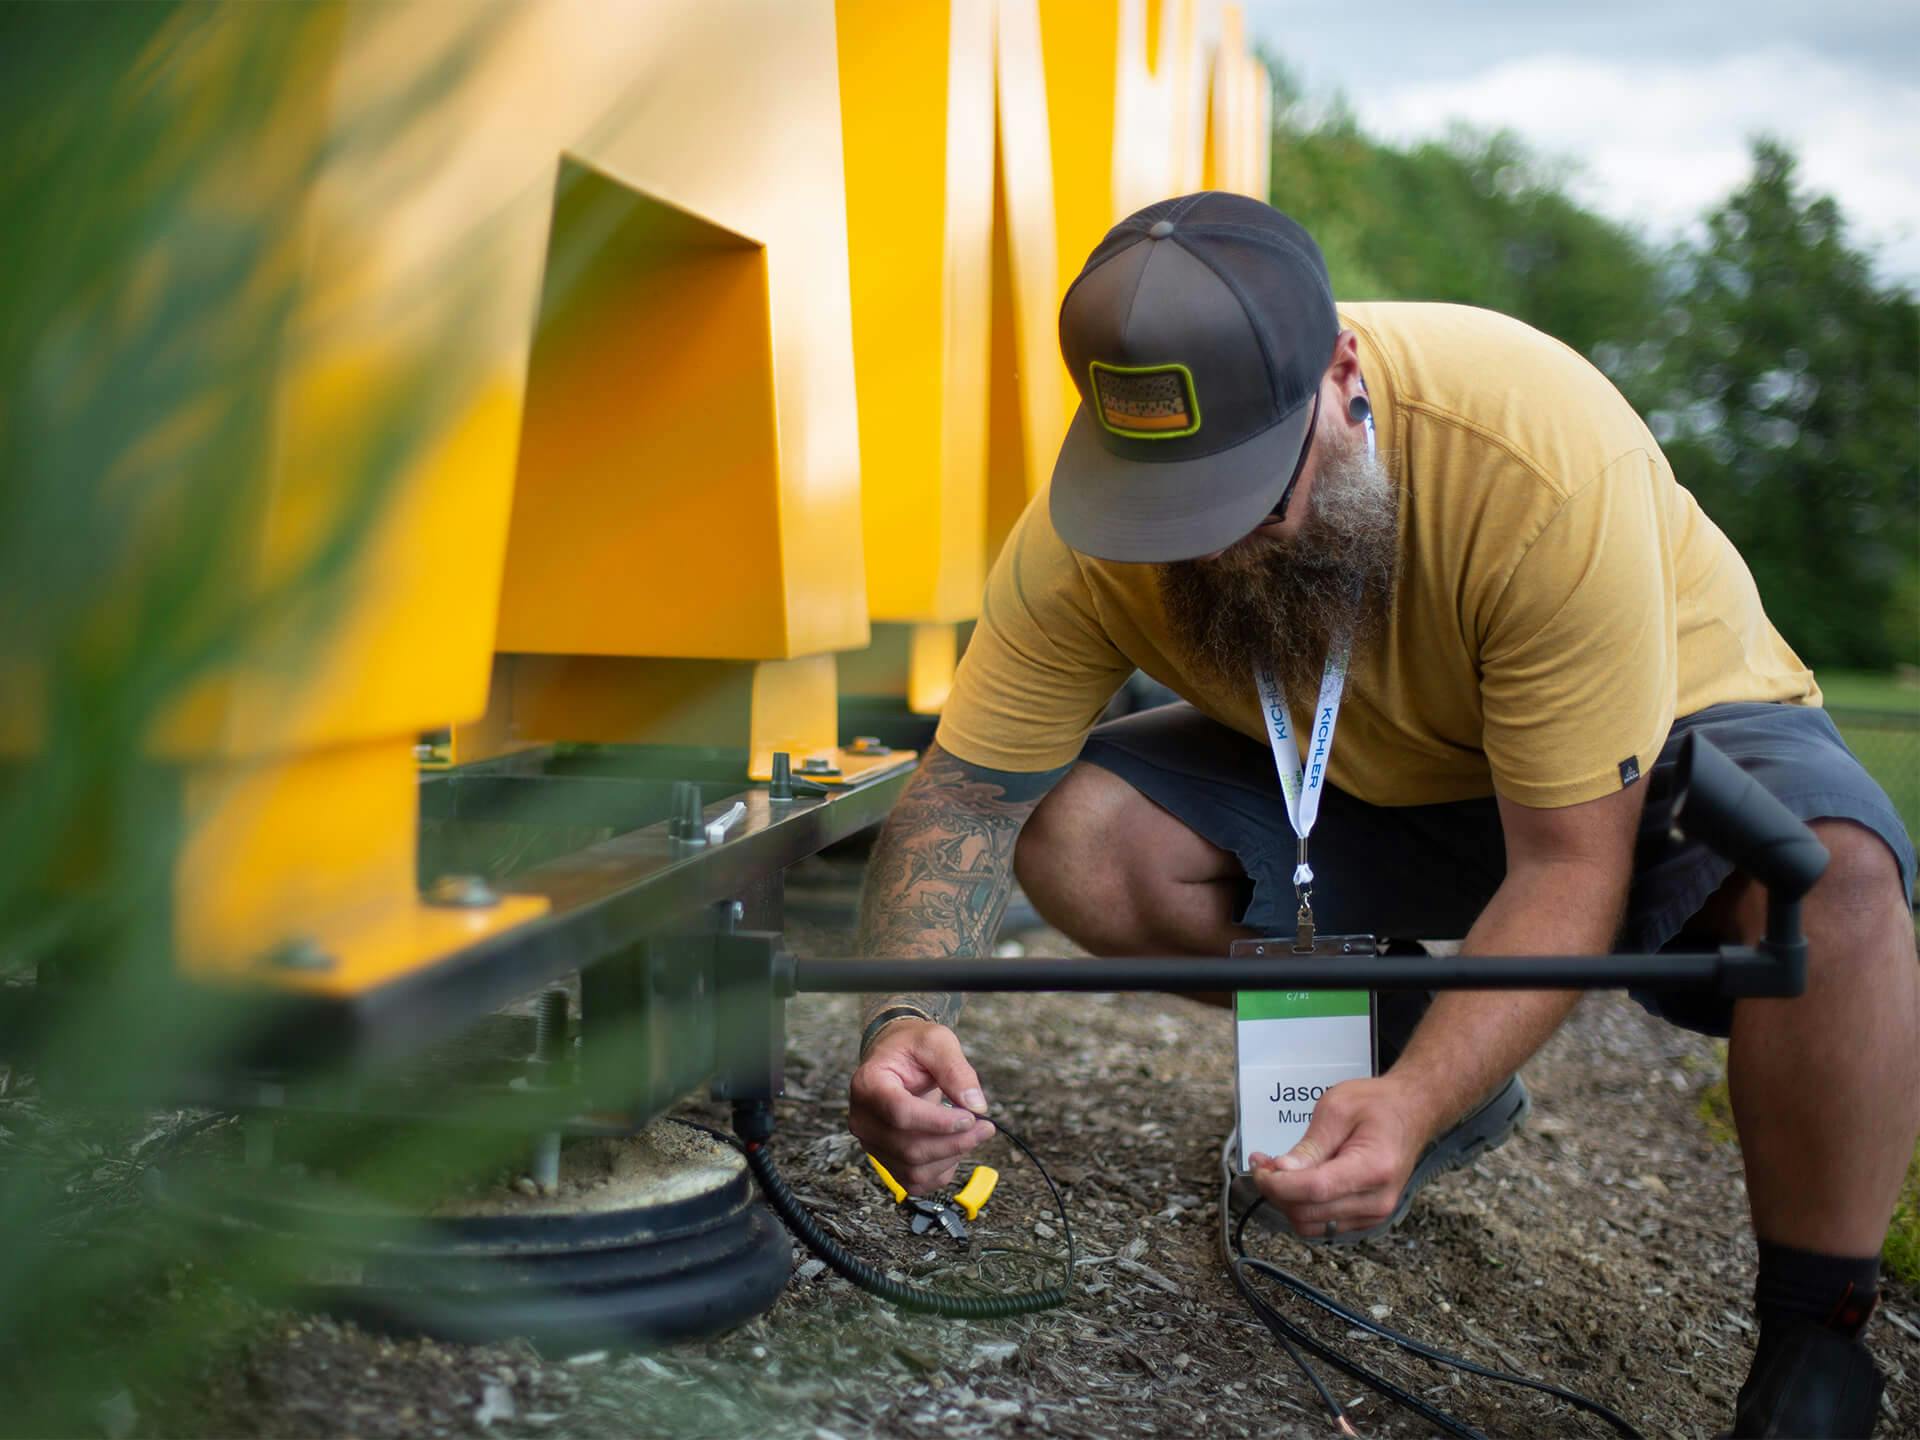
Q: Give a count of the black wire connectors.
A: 4